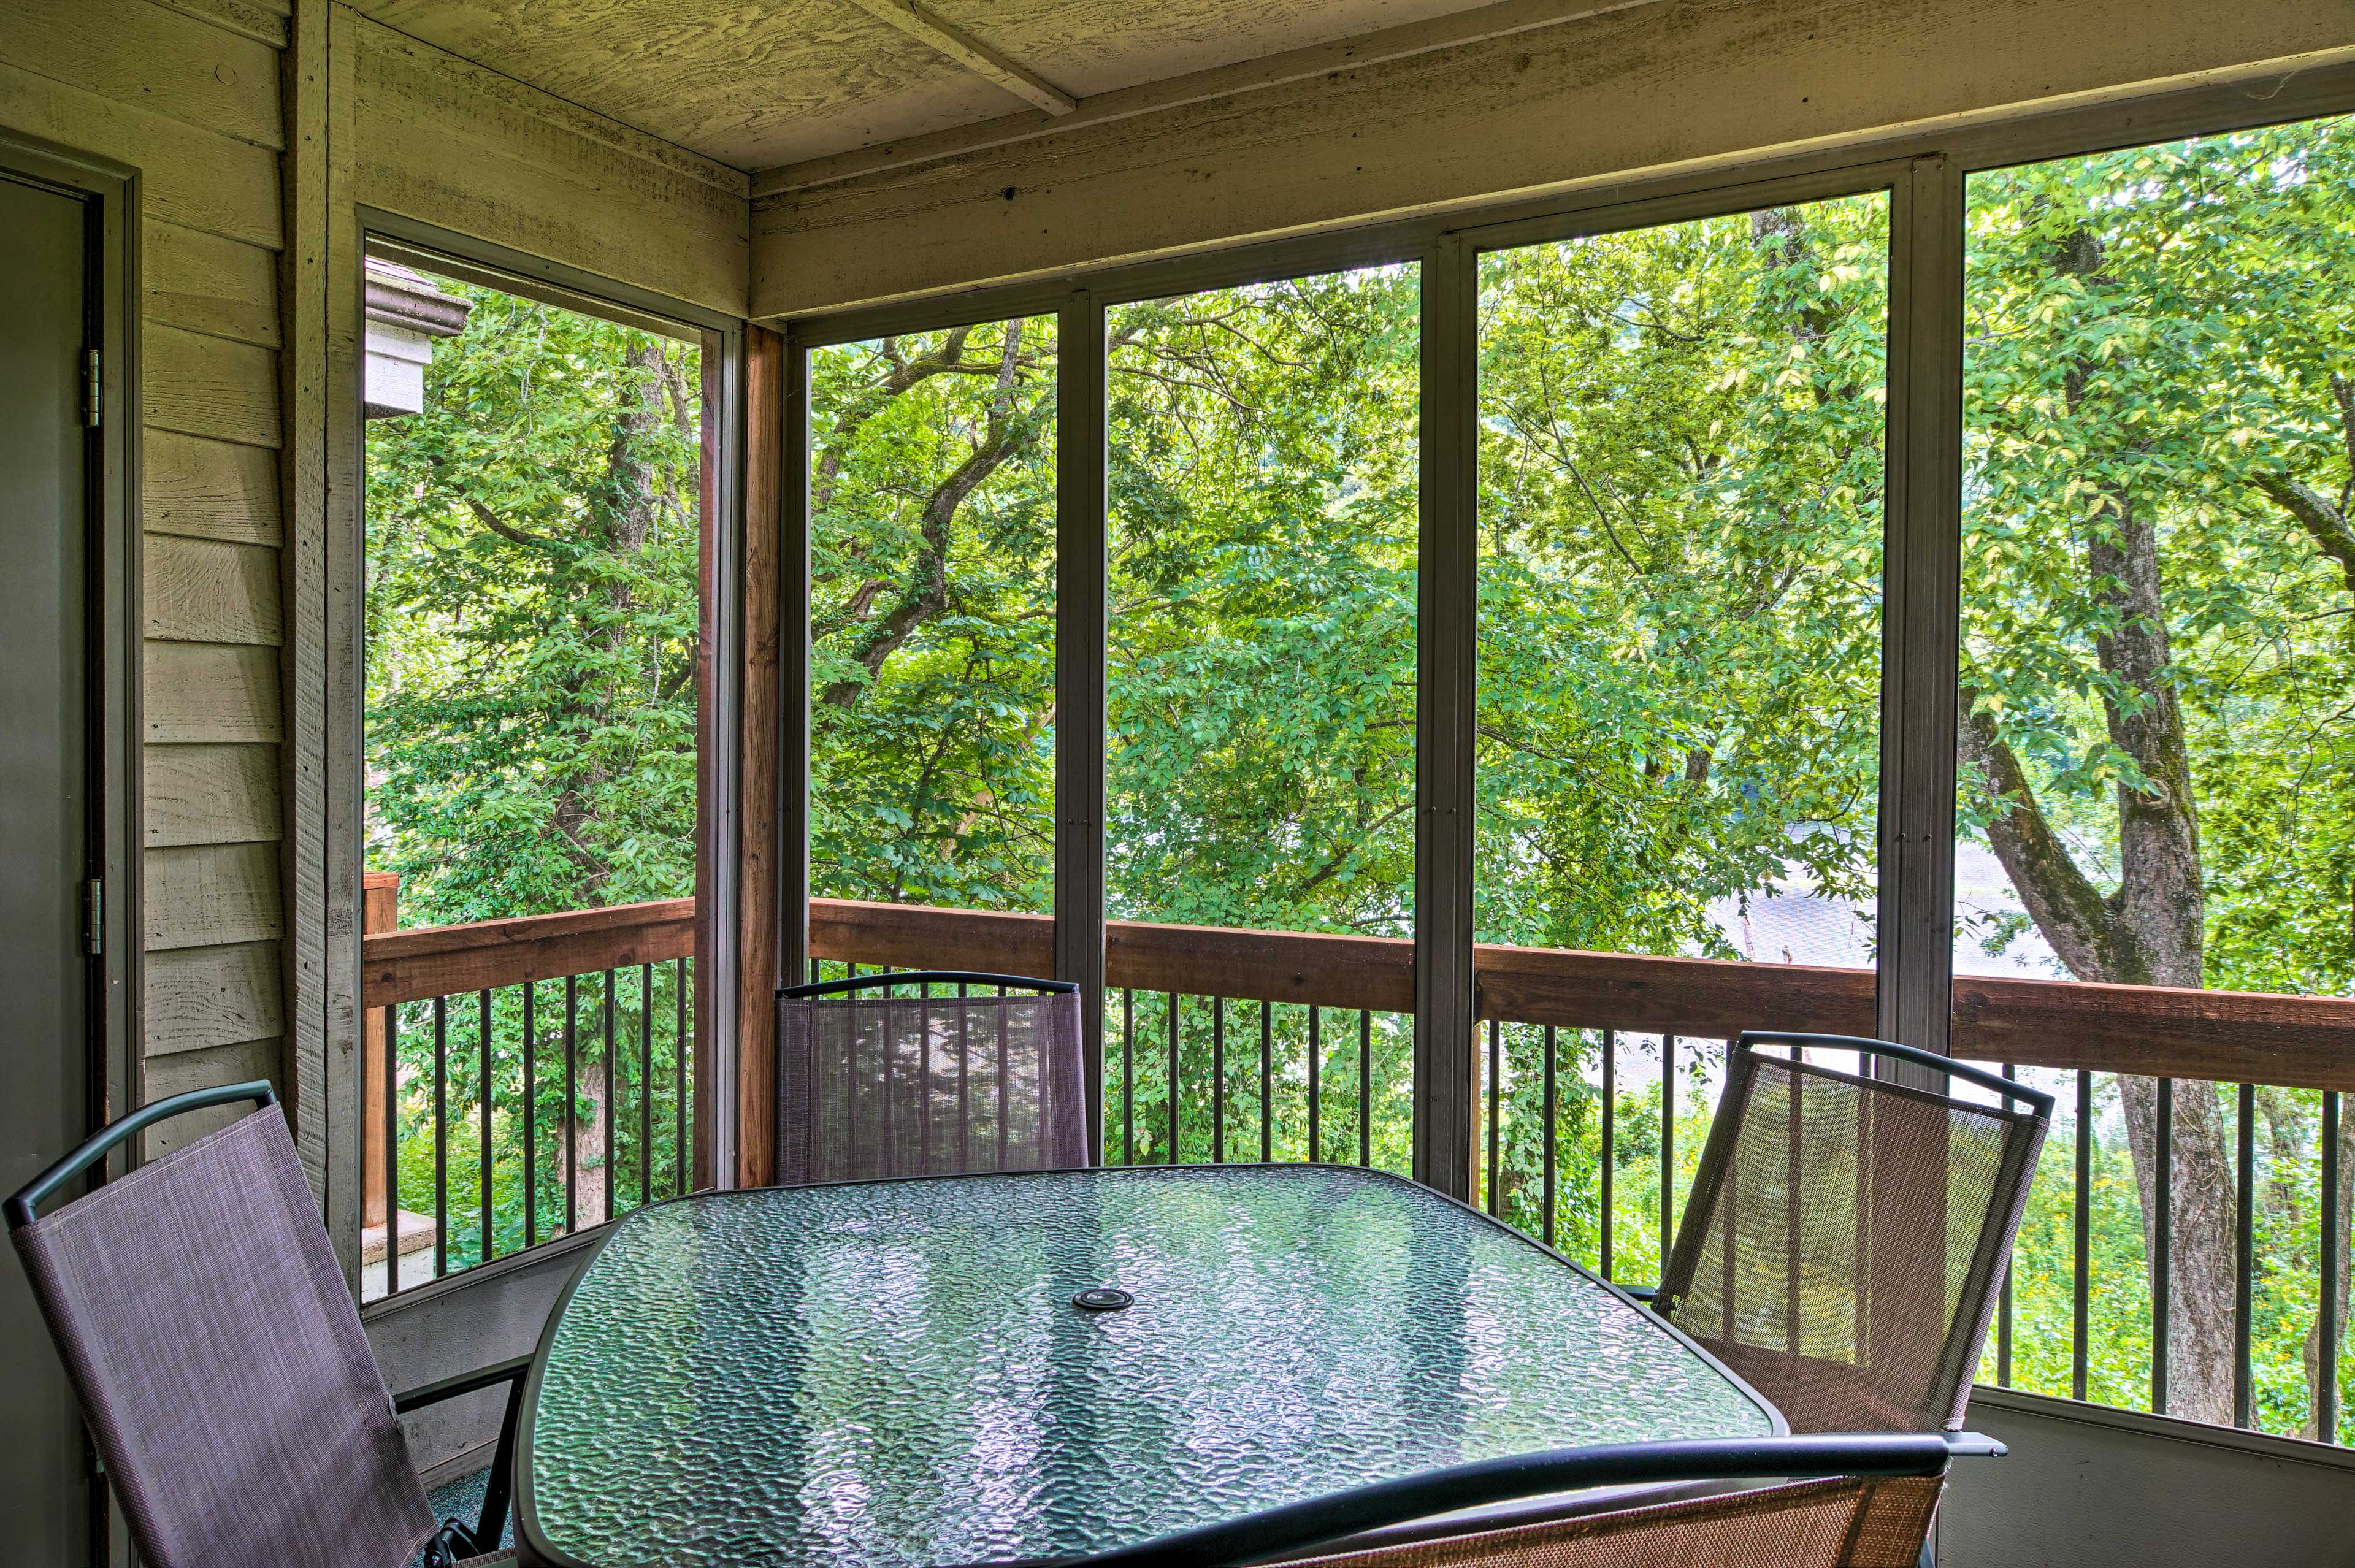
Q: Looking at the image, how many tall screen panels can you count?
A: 5